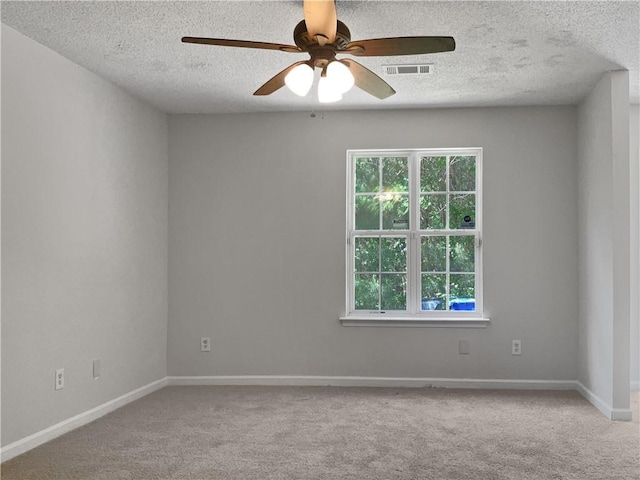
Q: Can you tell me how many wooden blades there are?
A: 5